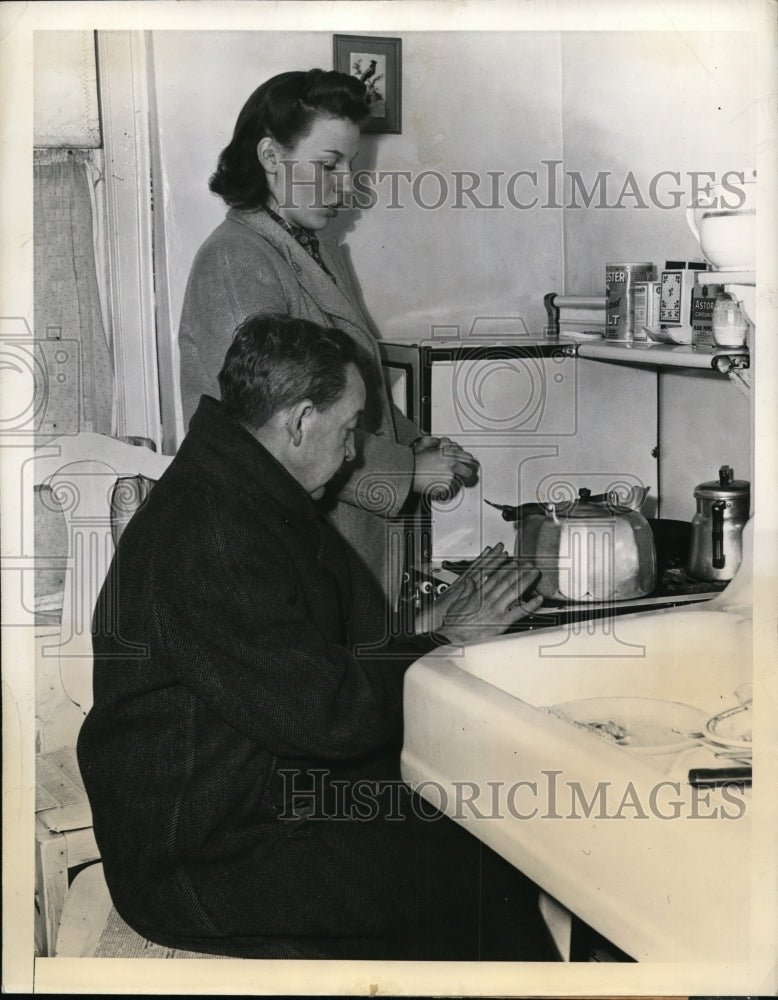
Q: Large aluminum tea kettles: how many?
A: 1